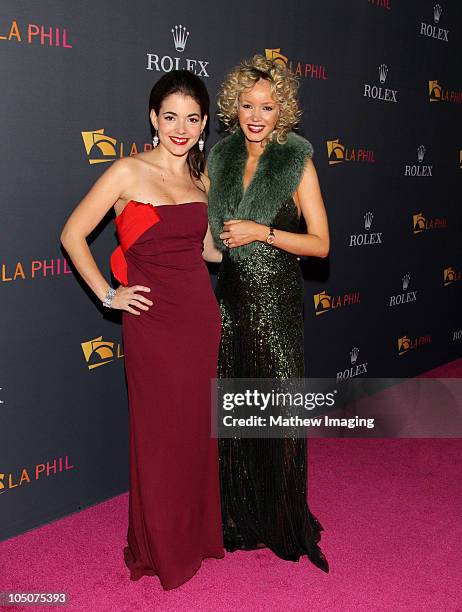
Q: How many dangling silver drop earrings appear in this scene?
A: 2